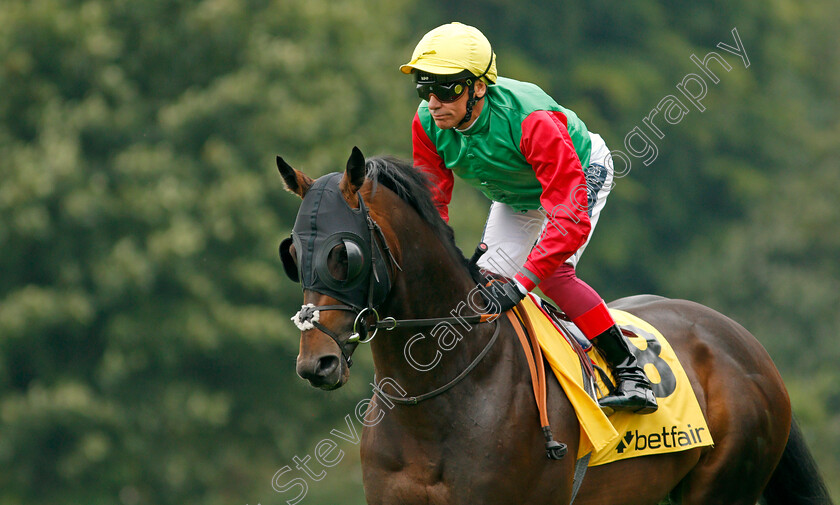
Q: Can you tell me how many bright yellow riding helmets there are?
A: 1